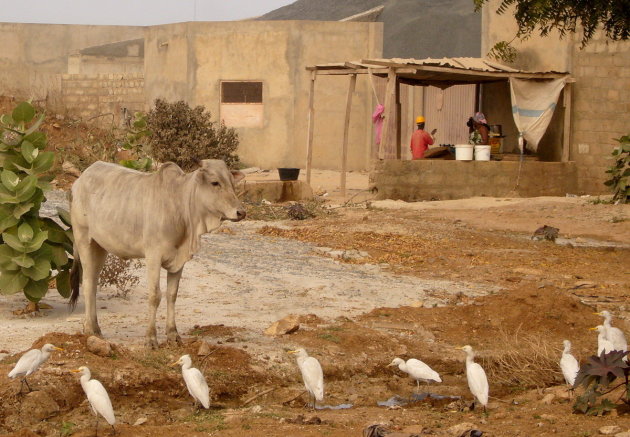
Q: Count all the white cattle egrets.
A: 9